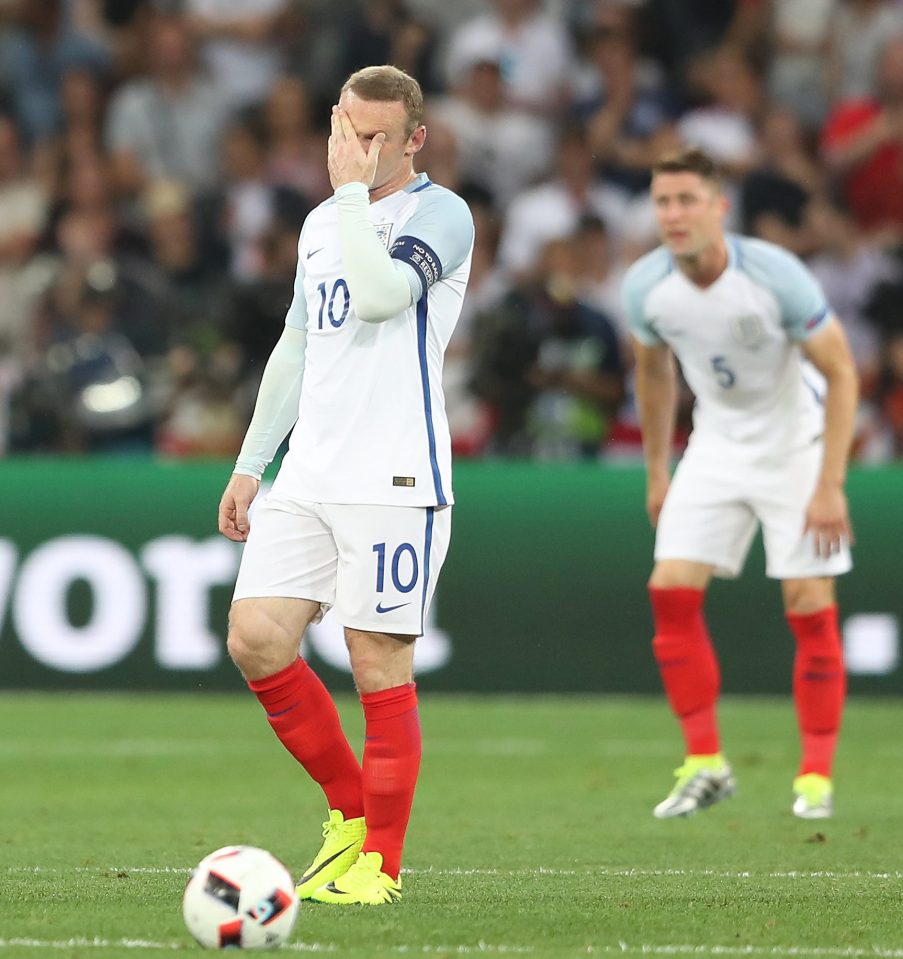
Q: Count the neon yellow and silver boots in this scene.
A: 2